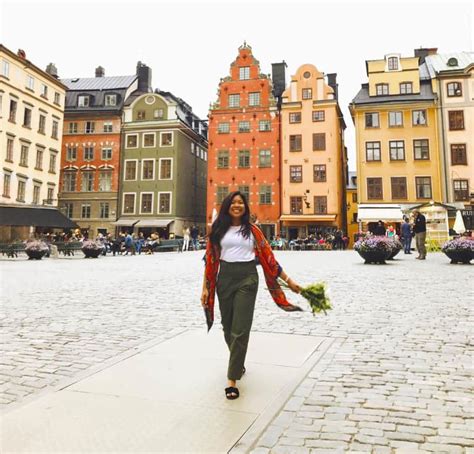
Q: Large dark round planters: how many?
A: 5